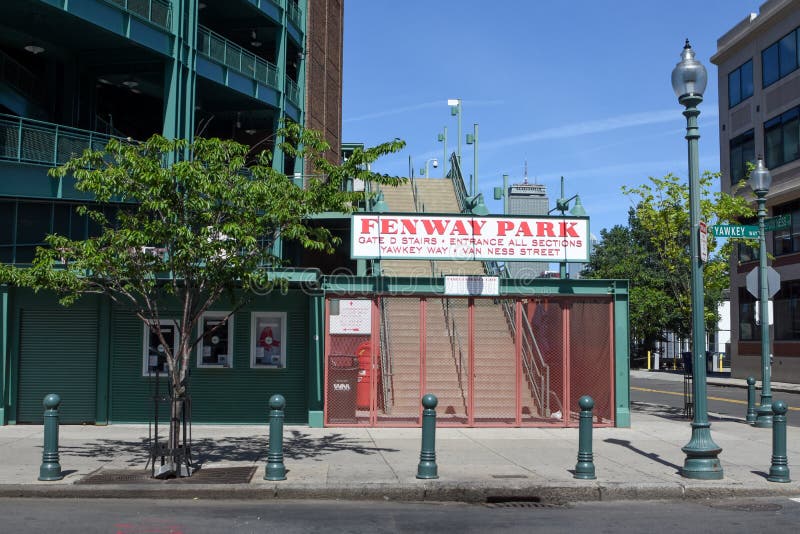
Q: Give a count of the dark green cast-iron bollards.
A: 6